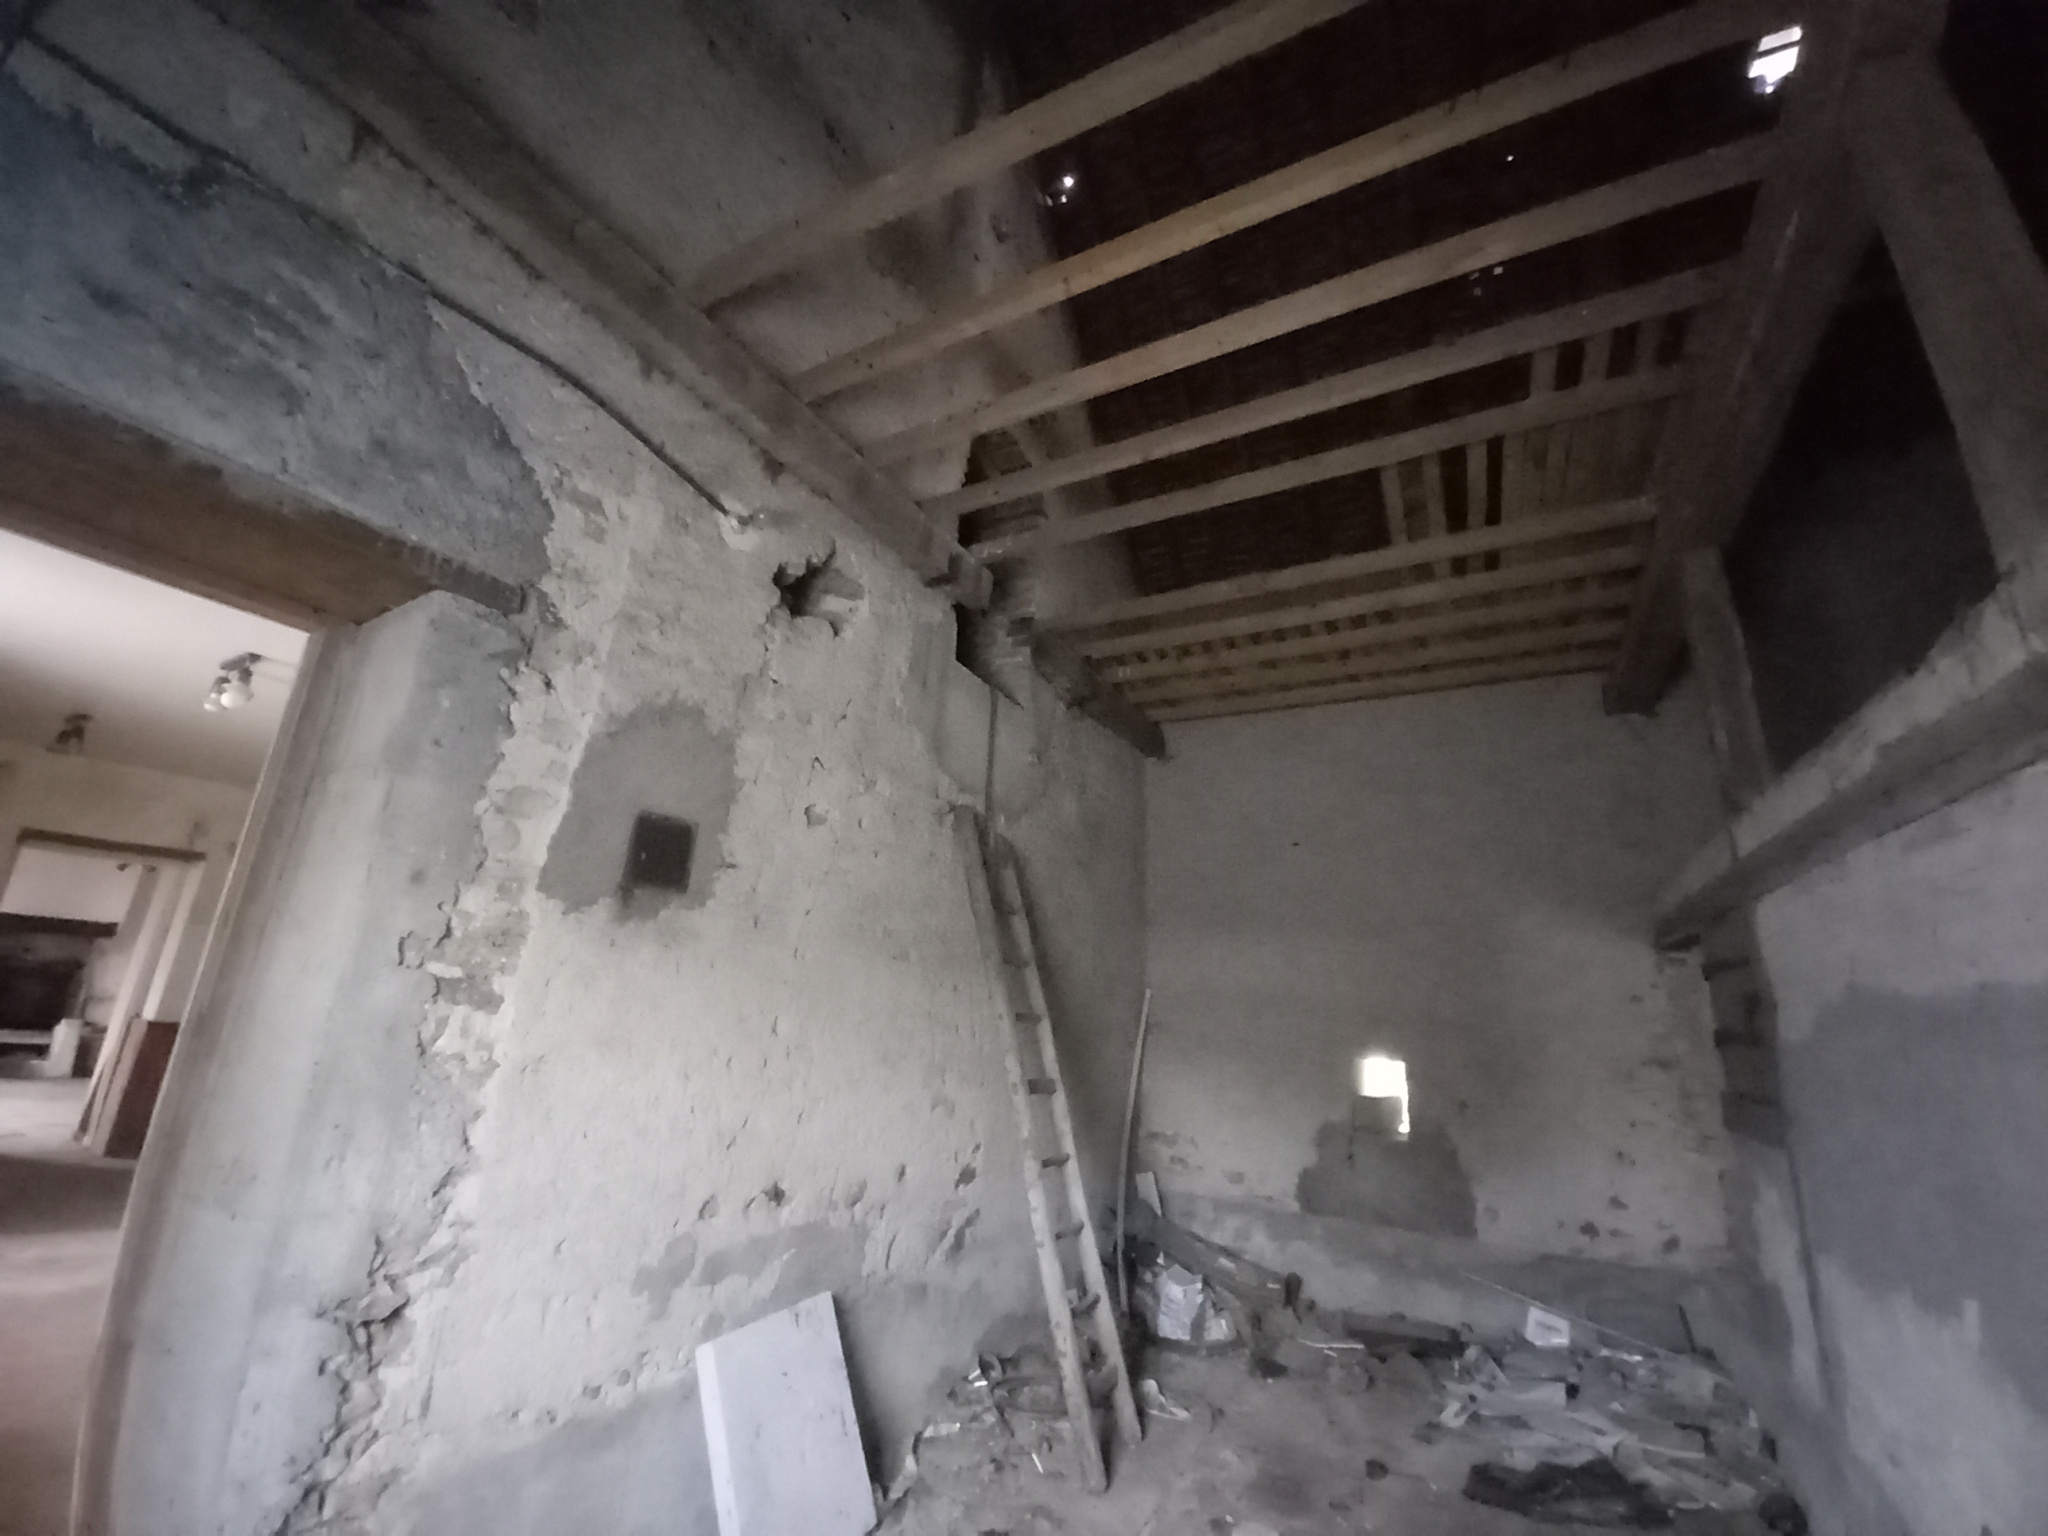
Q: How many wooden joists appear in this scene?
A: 10